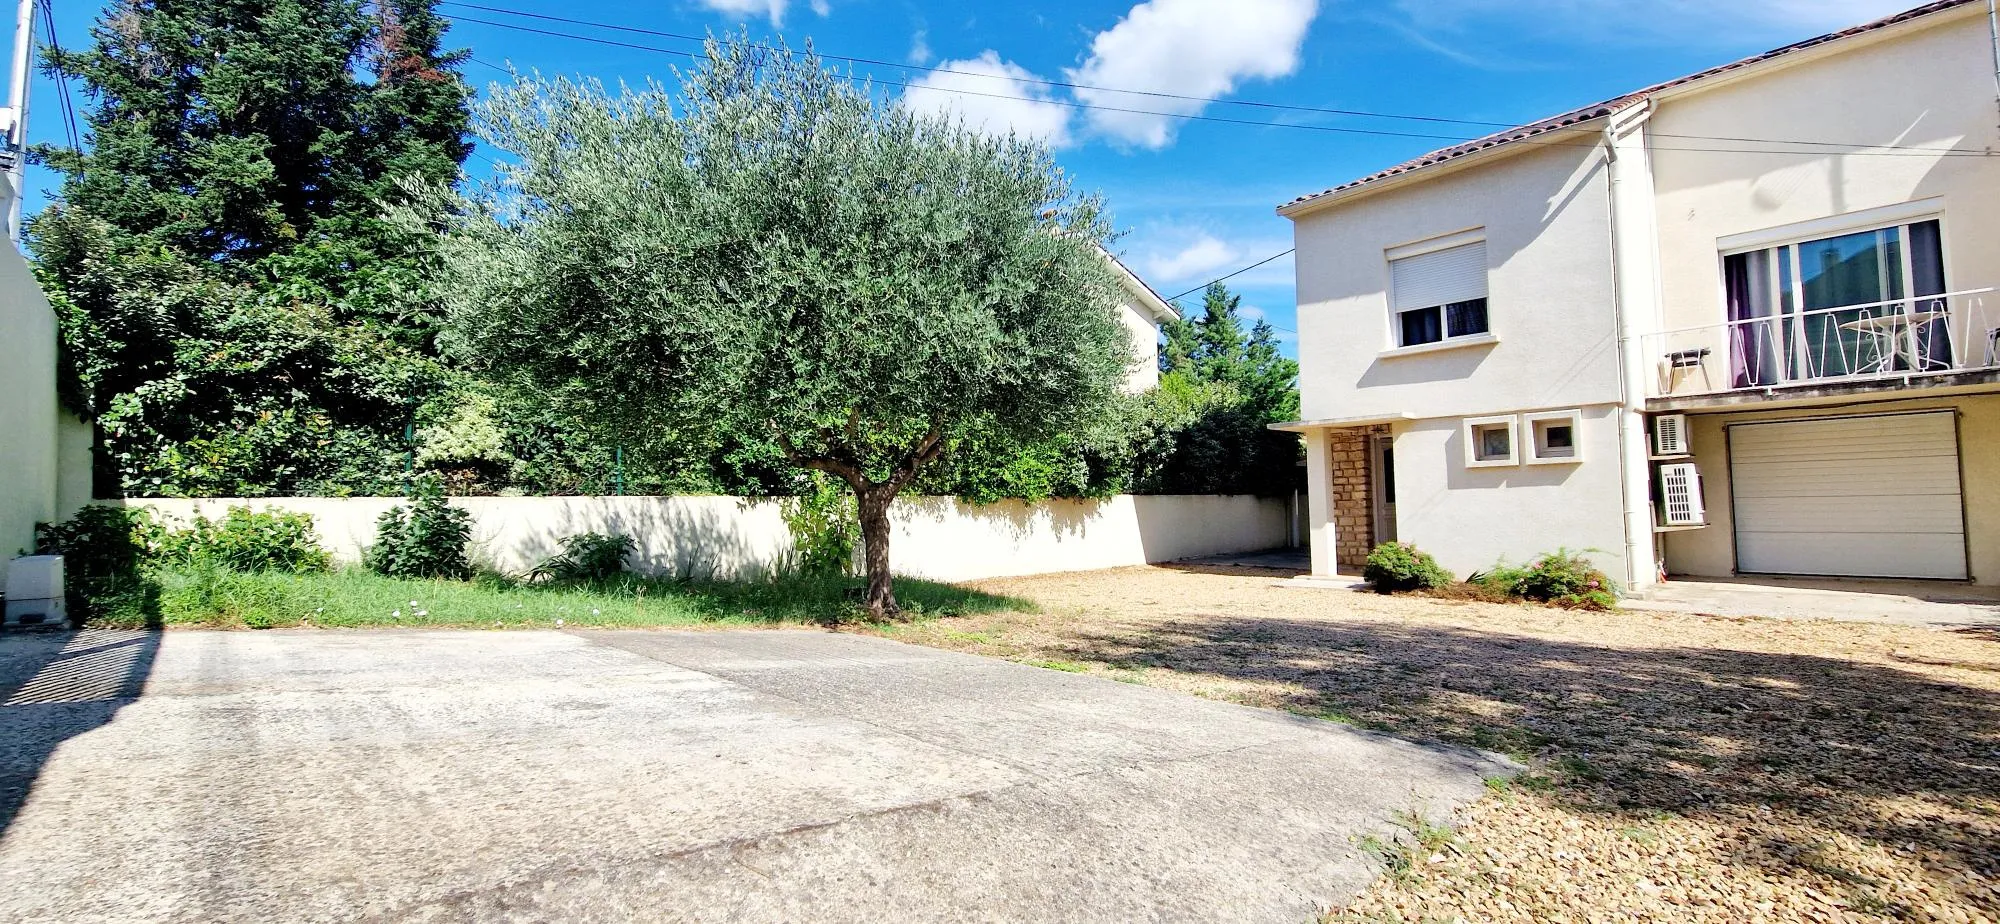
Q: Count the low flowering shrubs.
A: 2